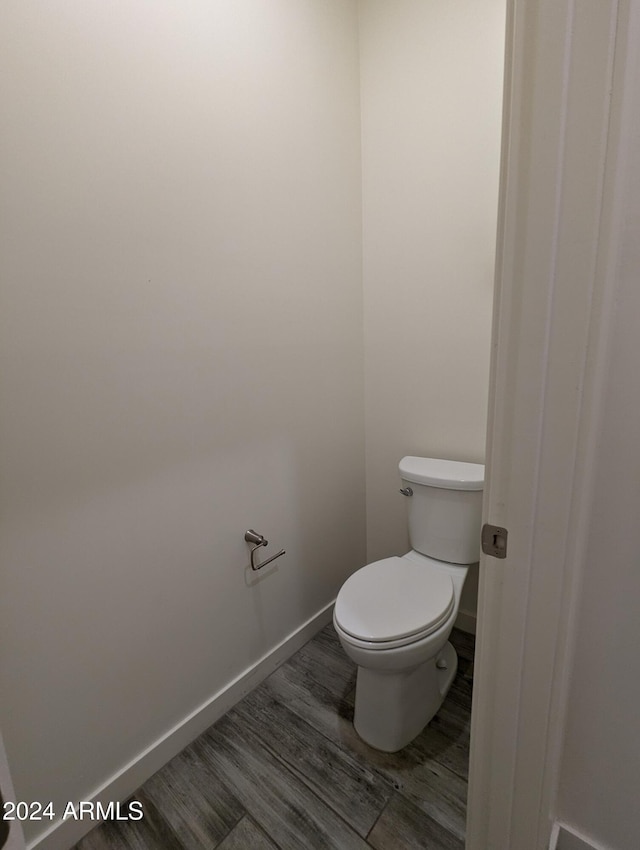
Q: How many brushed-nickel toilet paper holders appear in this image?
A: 1